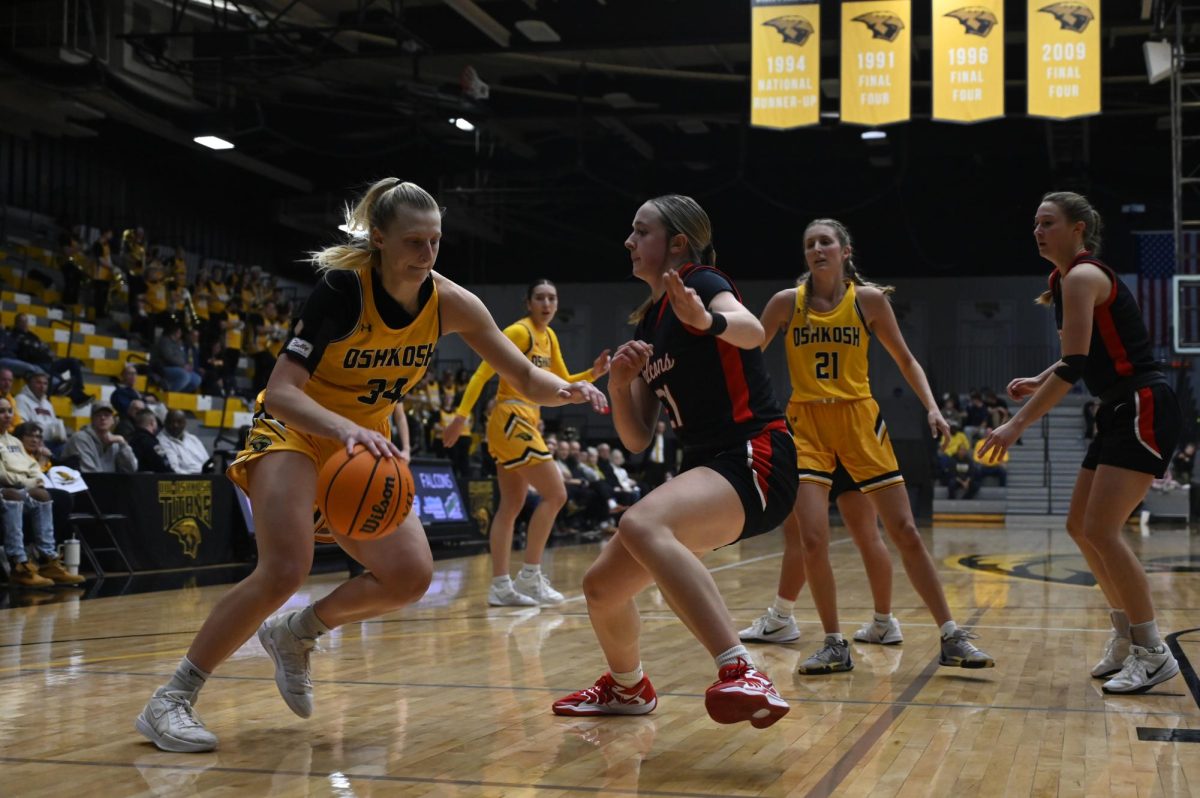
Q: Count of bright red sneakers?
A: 2